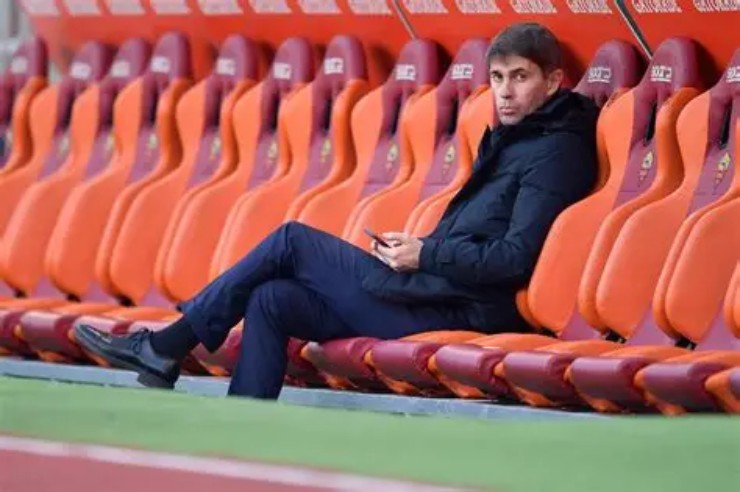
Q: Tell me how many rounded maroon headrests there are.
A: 12